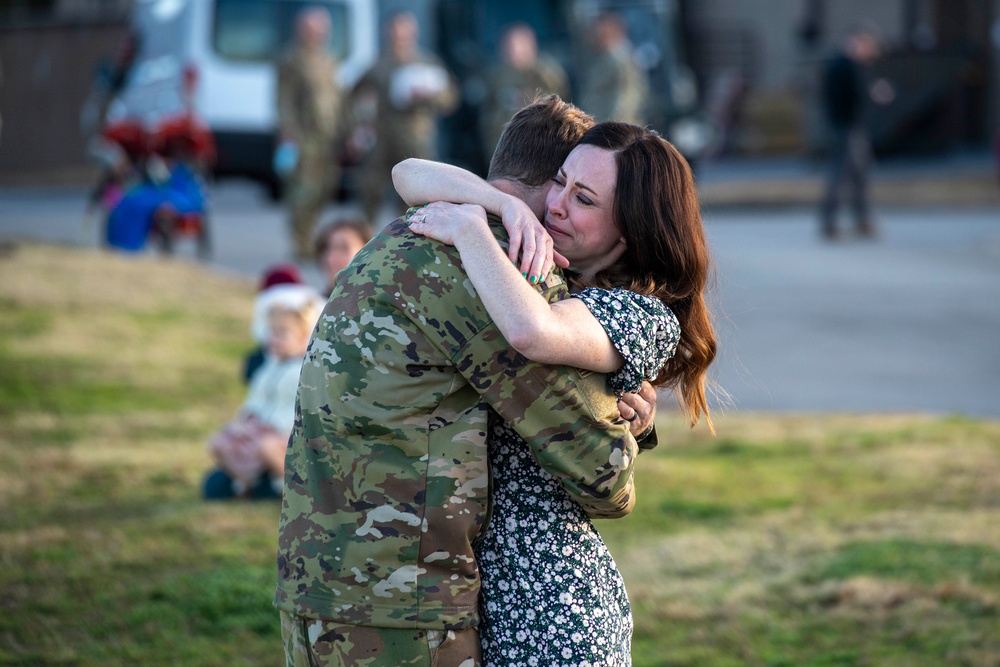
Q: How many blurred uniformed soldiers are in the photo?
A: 4